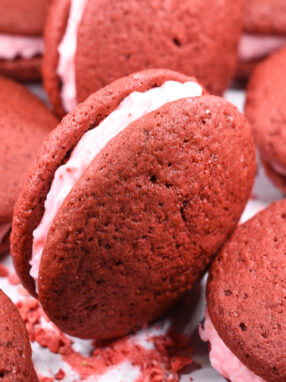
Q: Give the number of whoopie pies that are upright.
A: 2